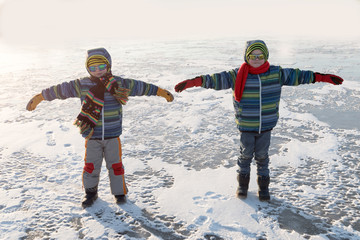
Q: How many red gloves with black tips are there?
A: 2